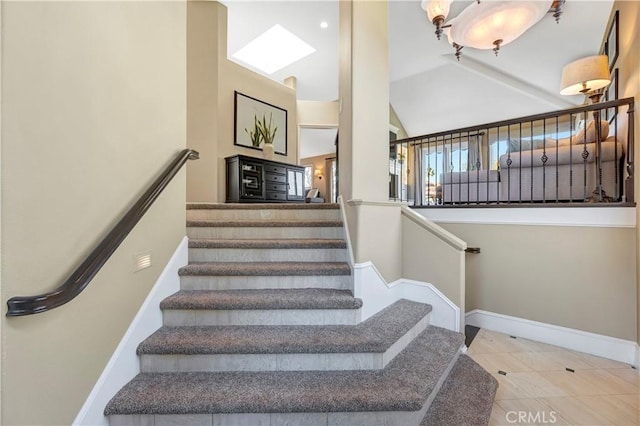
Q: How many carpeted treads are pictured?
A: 8